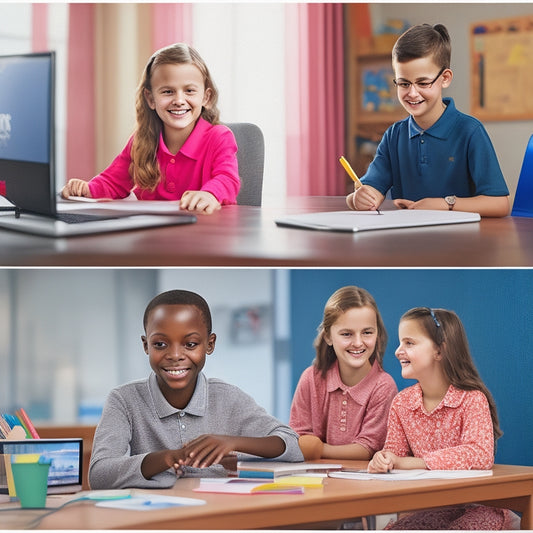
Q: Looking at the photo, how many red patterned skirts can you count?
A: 1